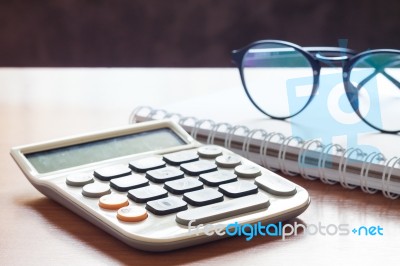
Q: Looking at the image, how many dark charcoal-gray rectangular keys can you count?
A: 12